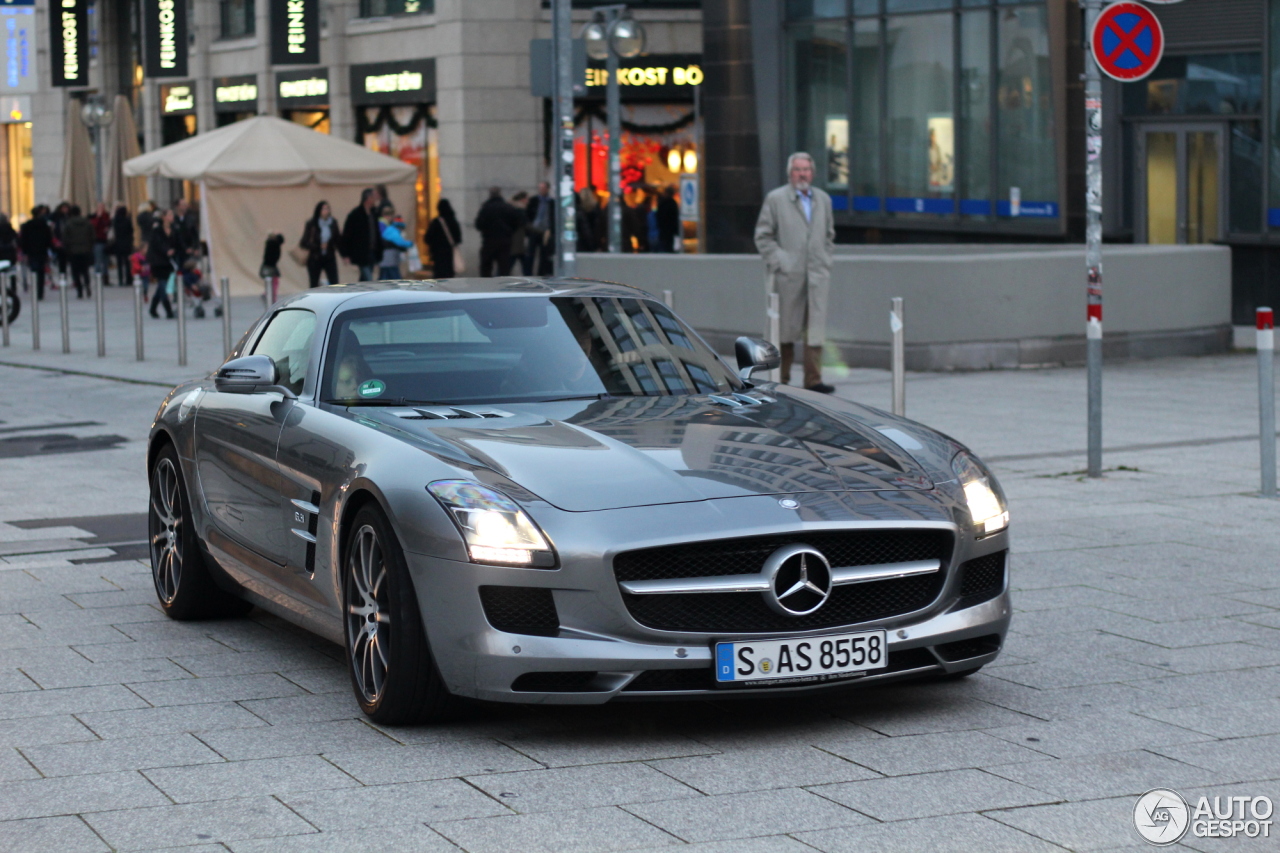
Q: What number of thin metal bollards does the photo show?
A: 12